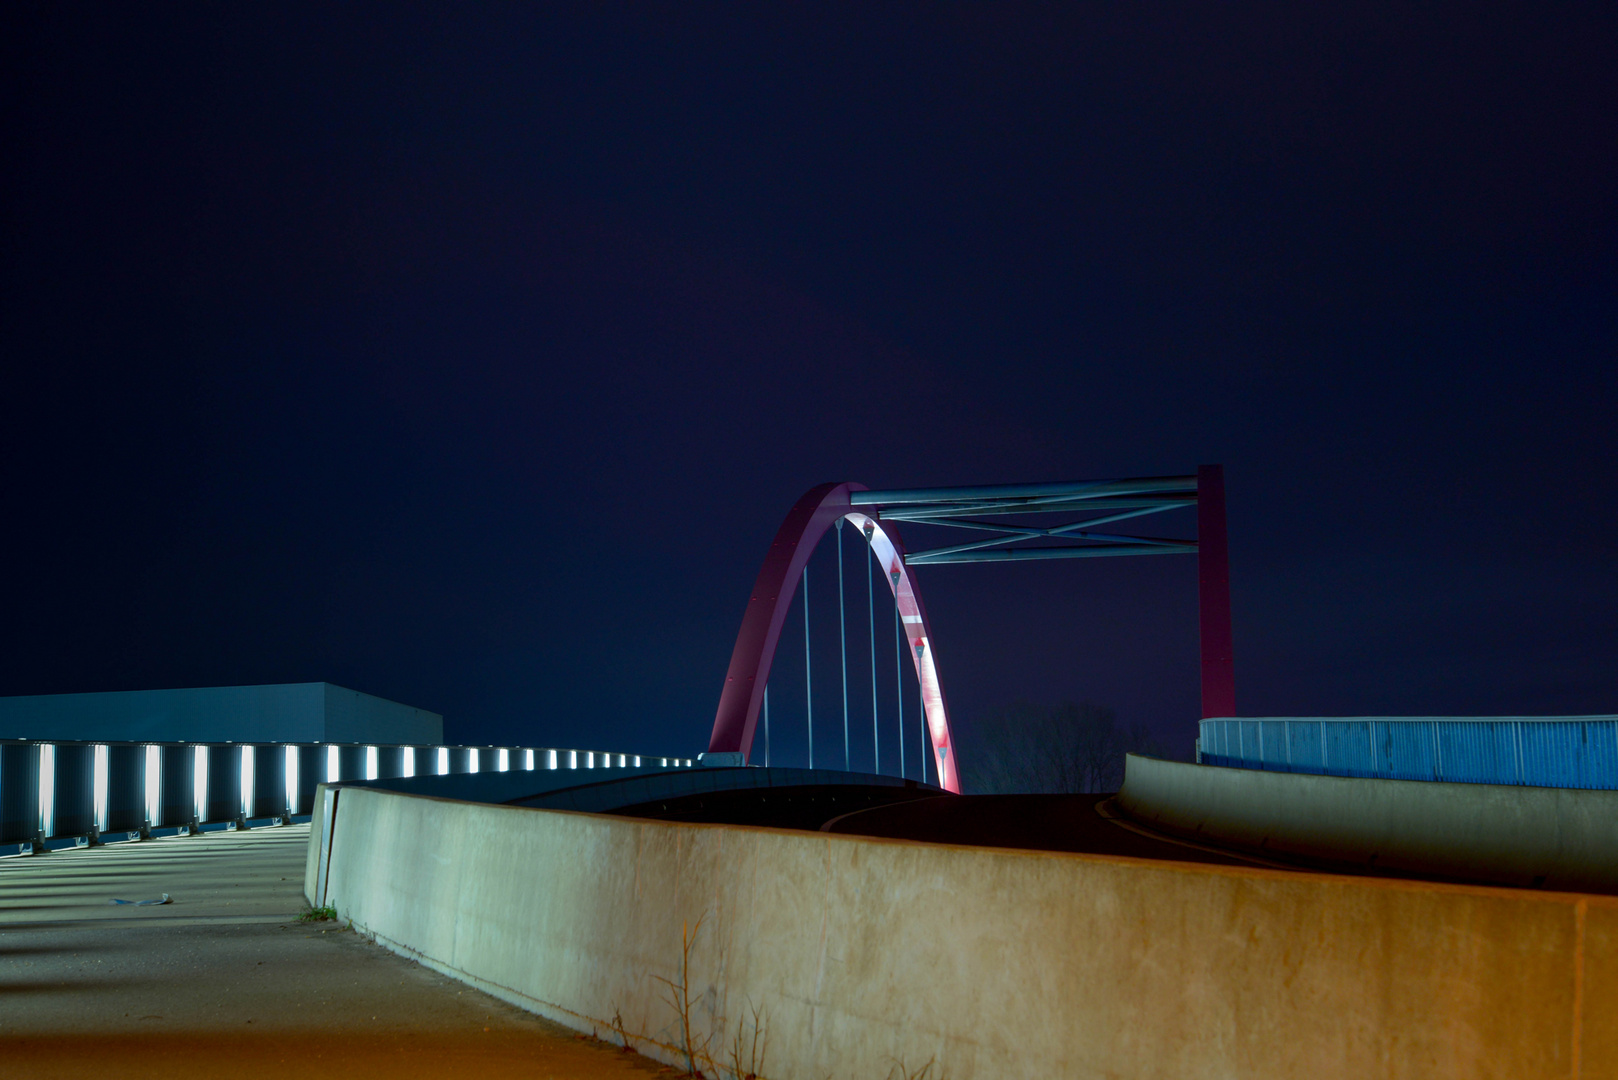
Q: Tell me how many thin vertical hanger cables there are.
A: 7